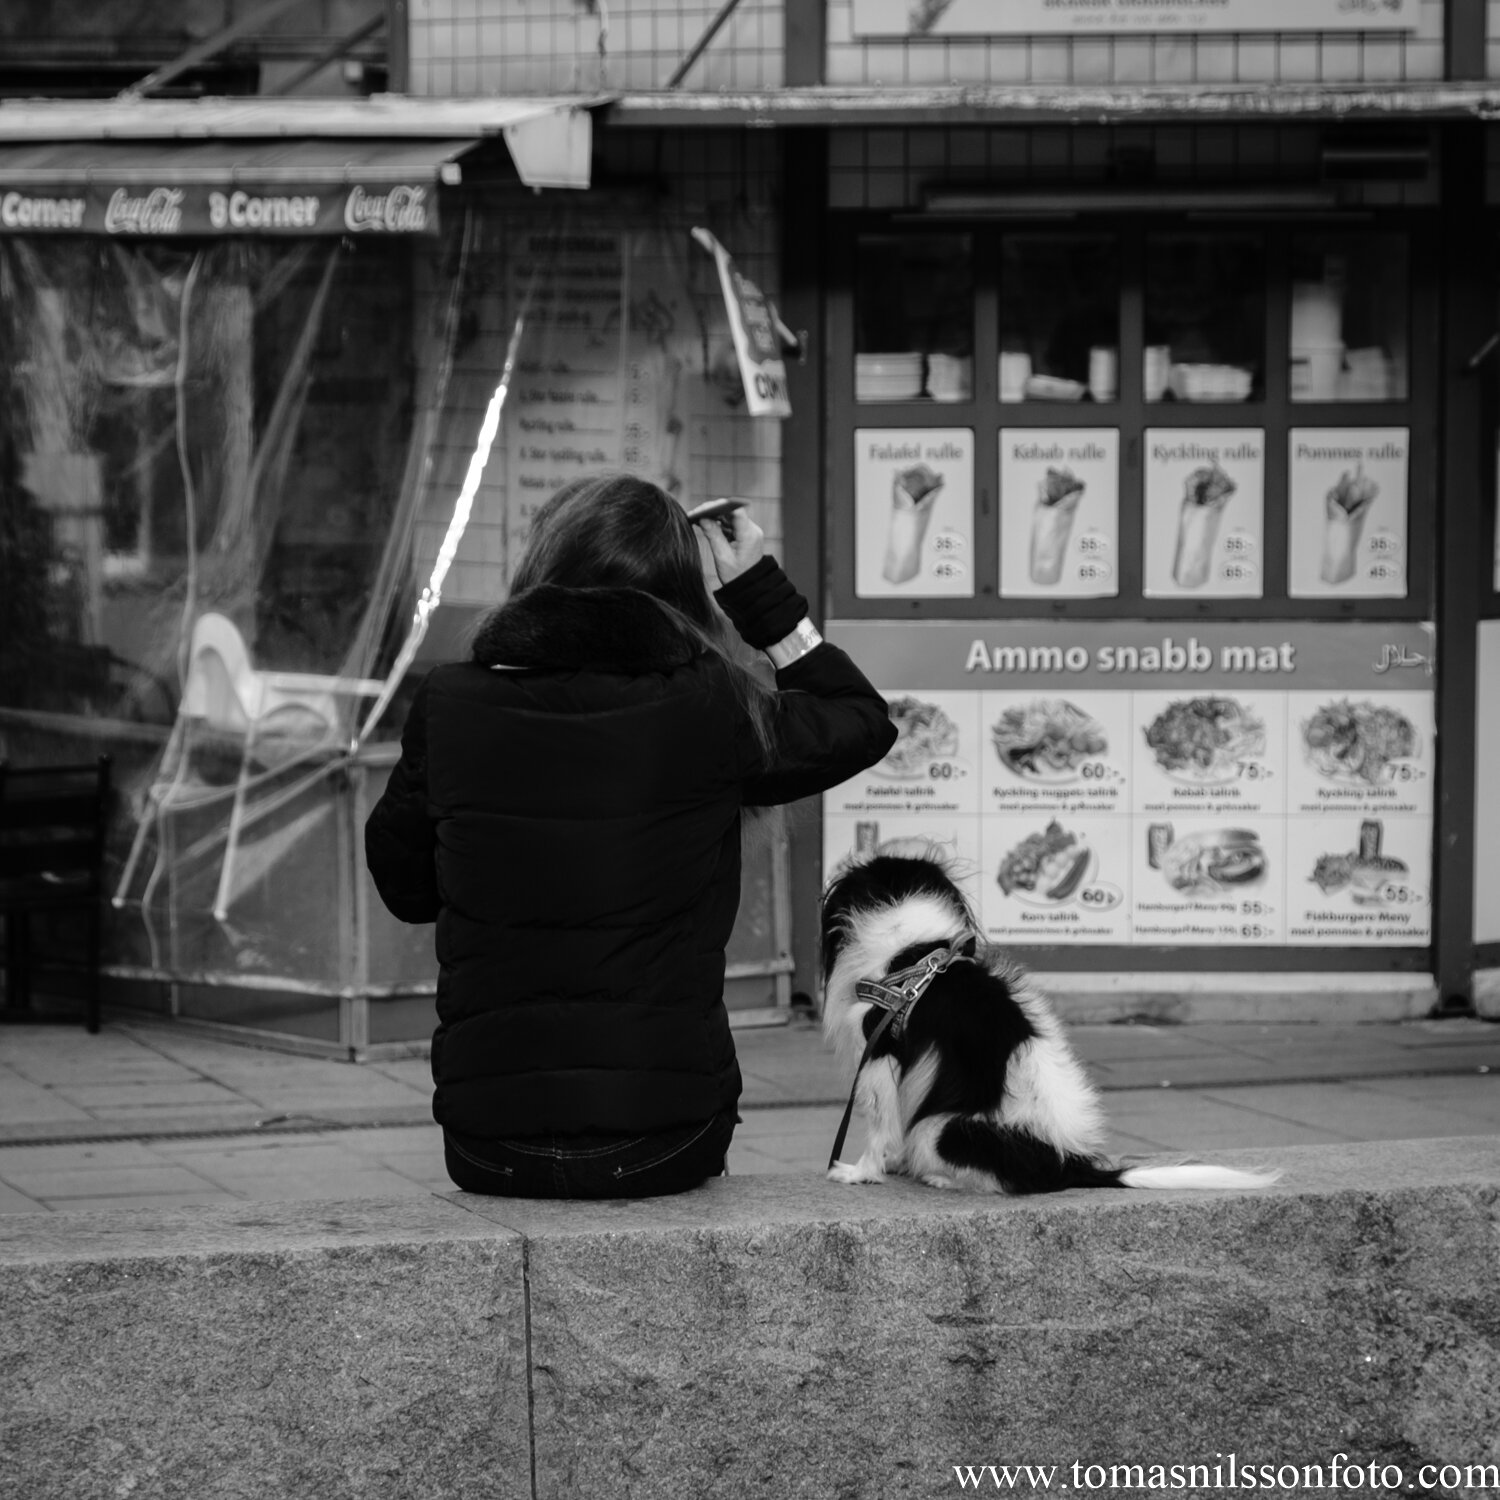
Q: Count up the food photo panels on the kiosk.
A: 12